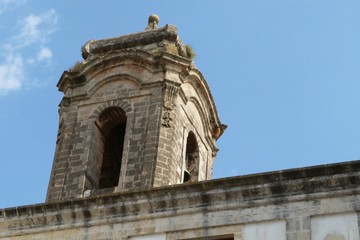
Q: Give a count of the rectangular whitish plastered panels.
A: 3